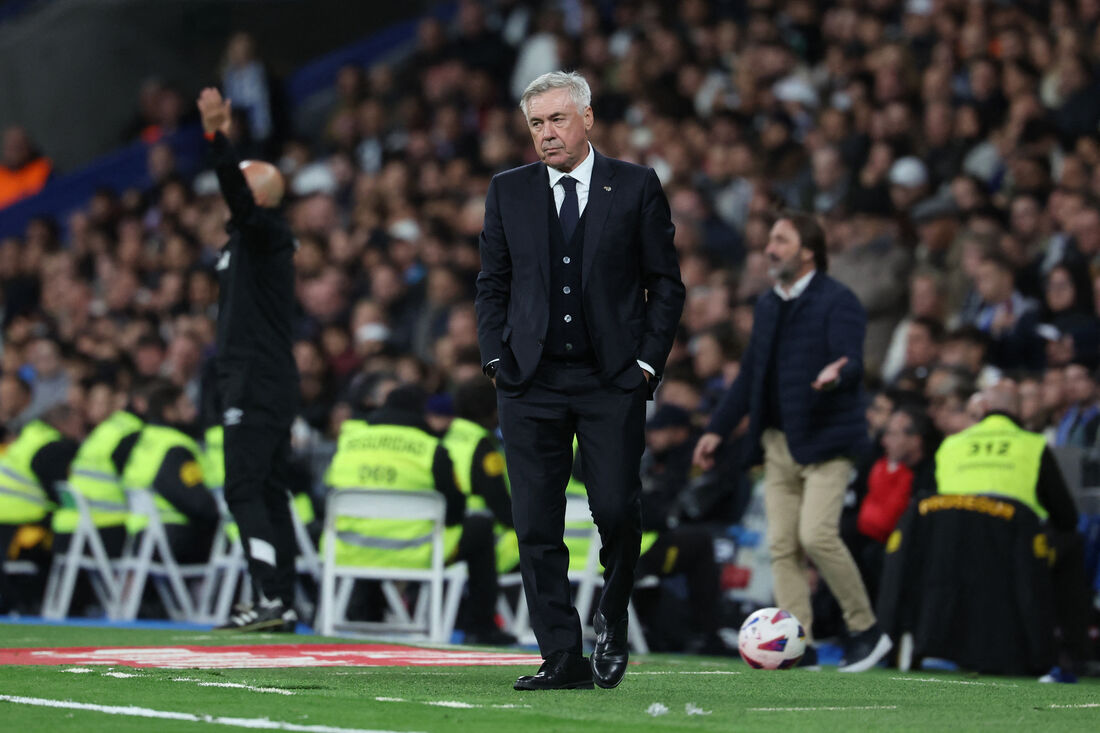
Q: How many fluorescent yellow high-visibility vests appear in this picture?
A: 8